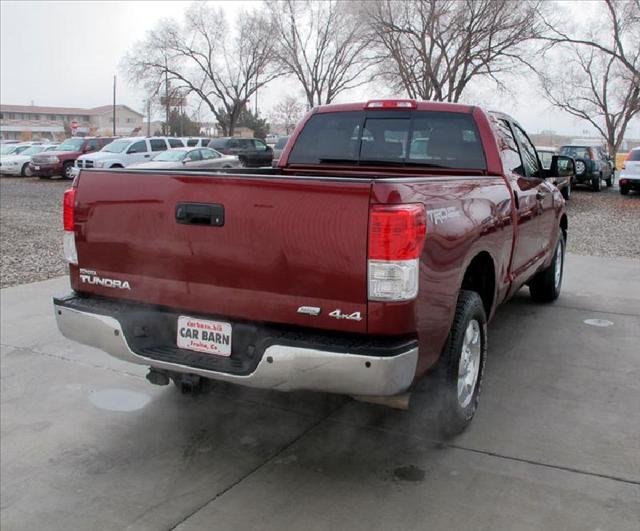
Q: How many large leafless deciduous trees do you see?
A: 4